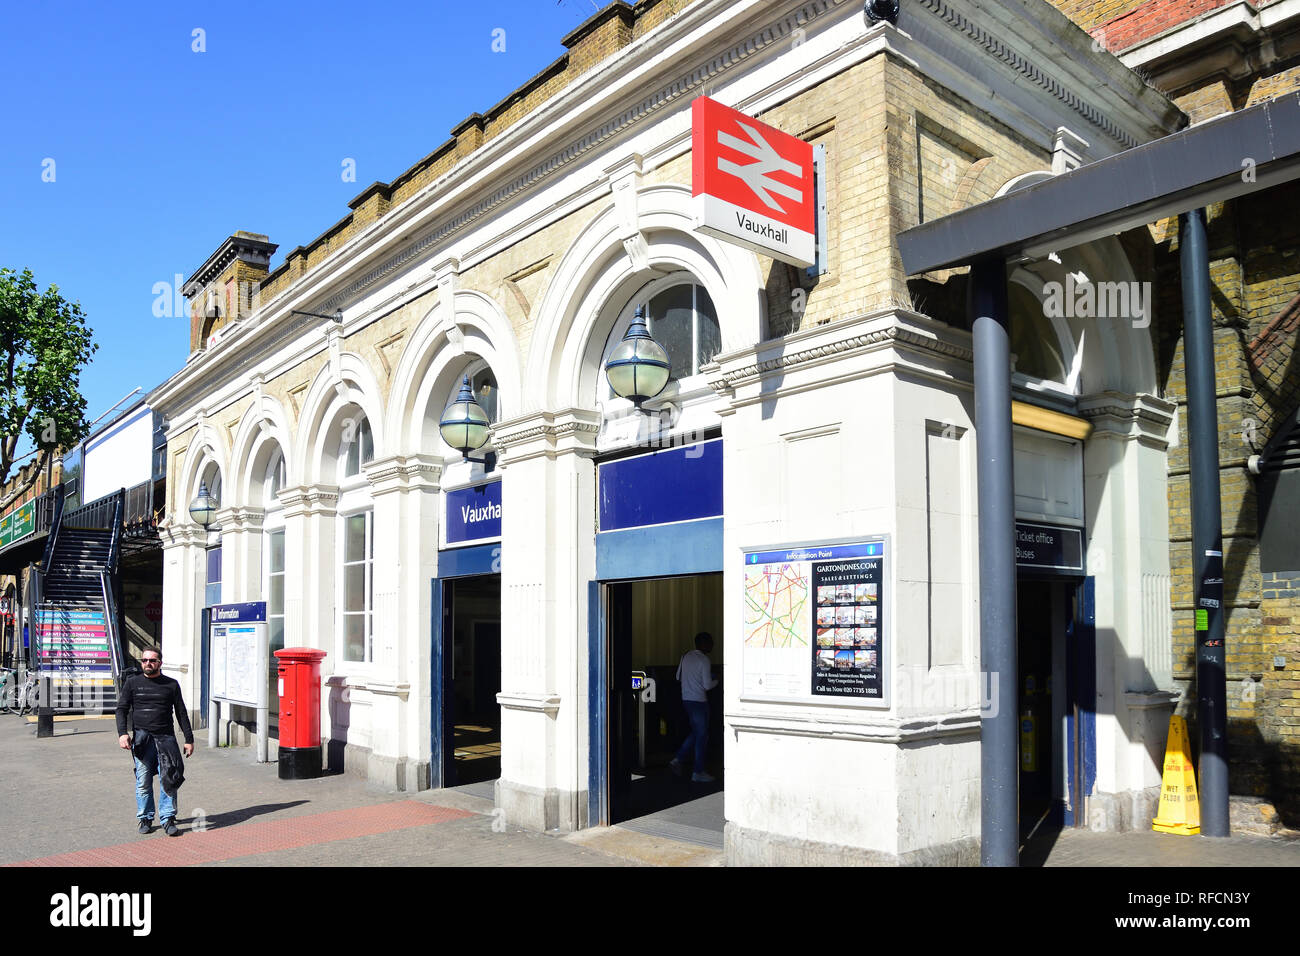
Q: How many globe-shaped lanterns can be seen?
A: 3